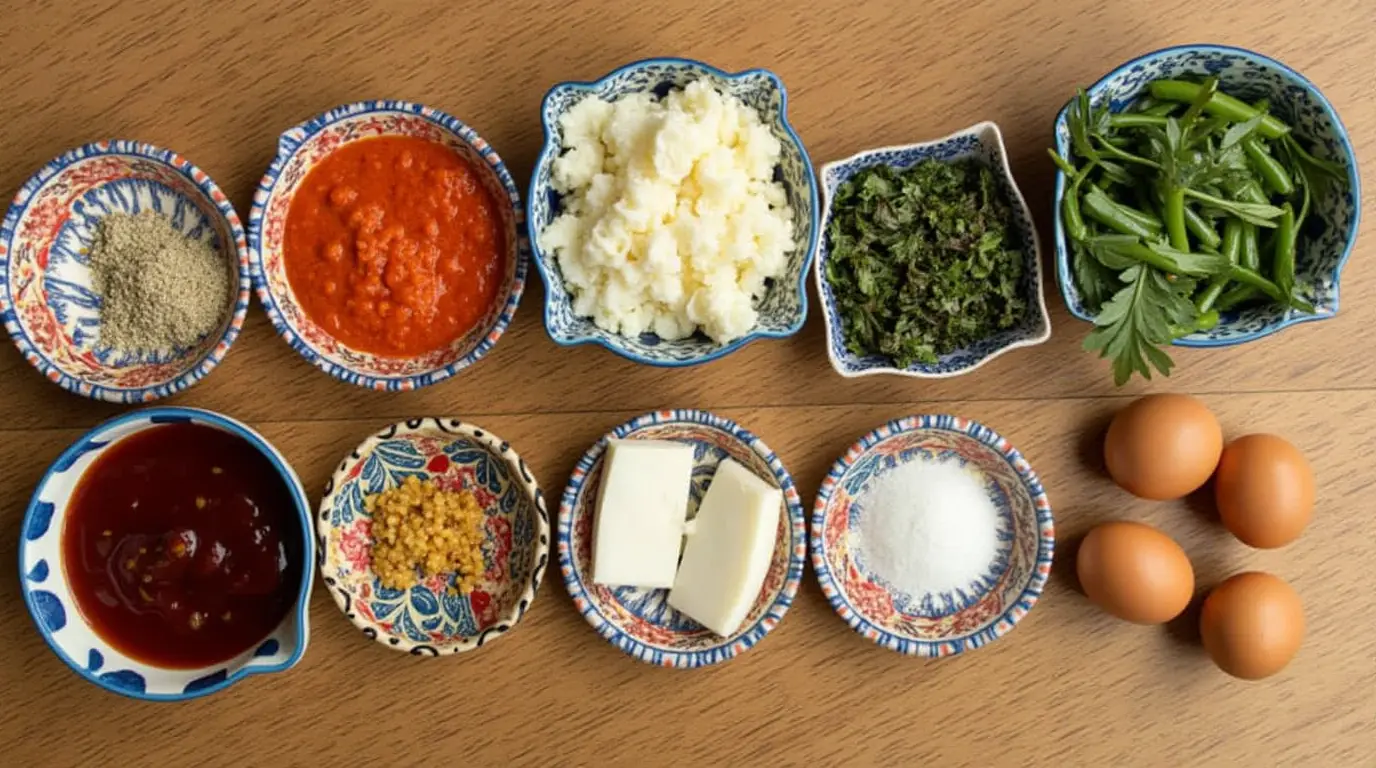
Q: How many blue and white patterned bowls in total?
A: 4